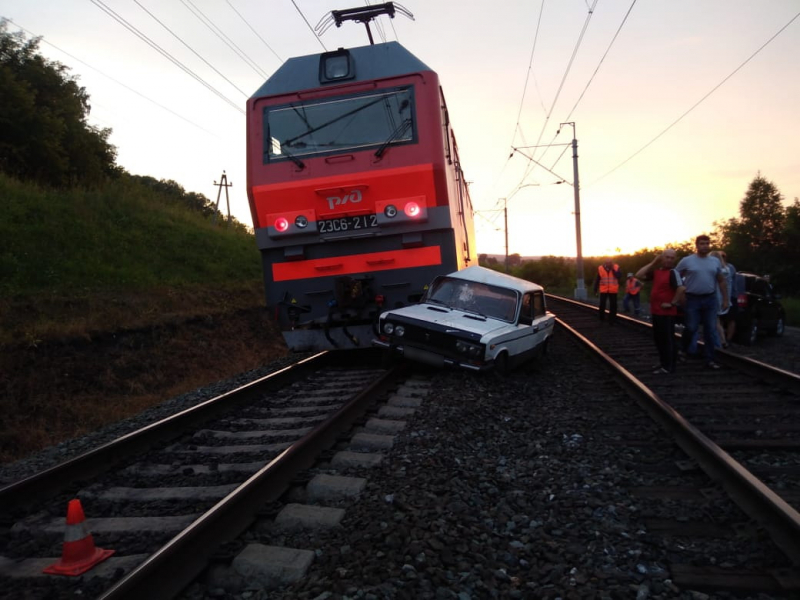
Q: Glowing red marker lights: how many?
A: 2